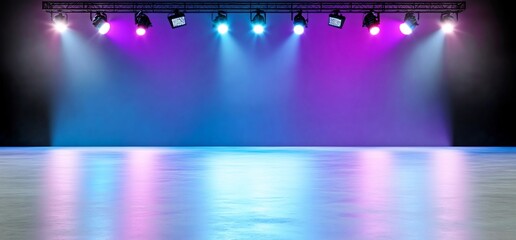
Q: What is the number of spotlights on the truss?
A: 11